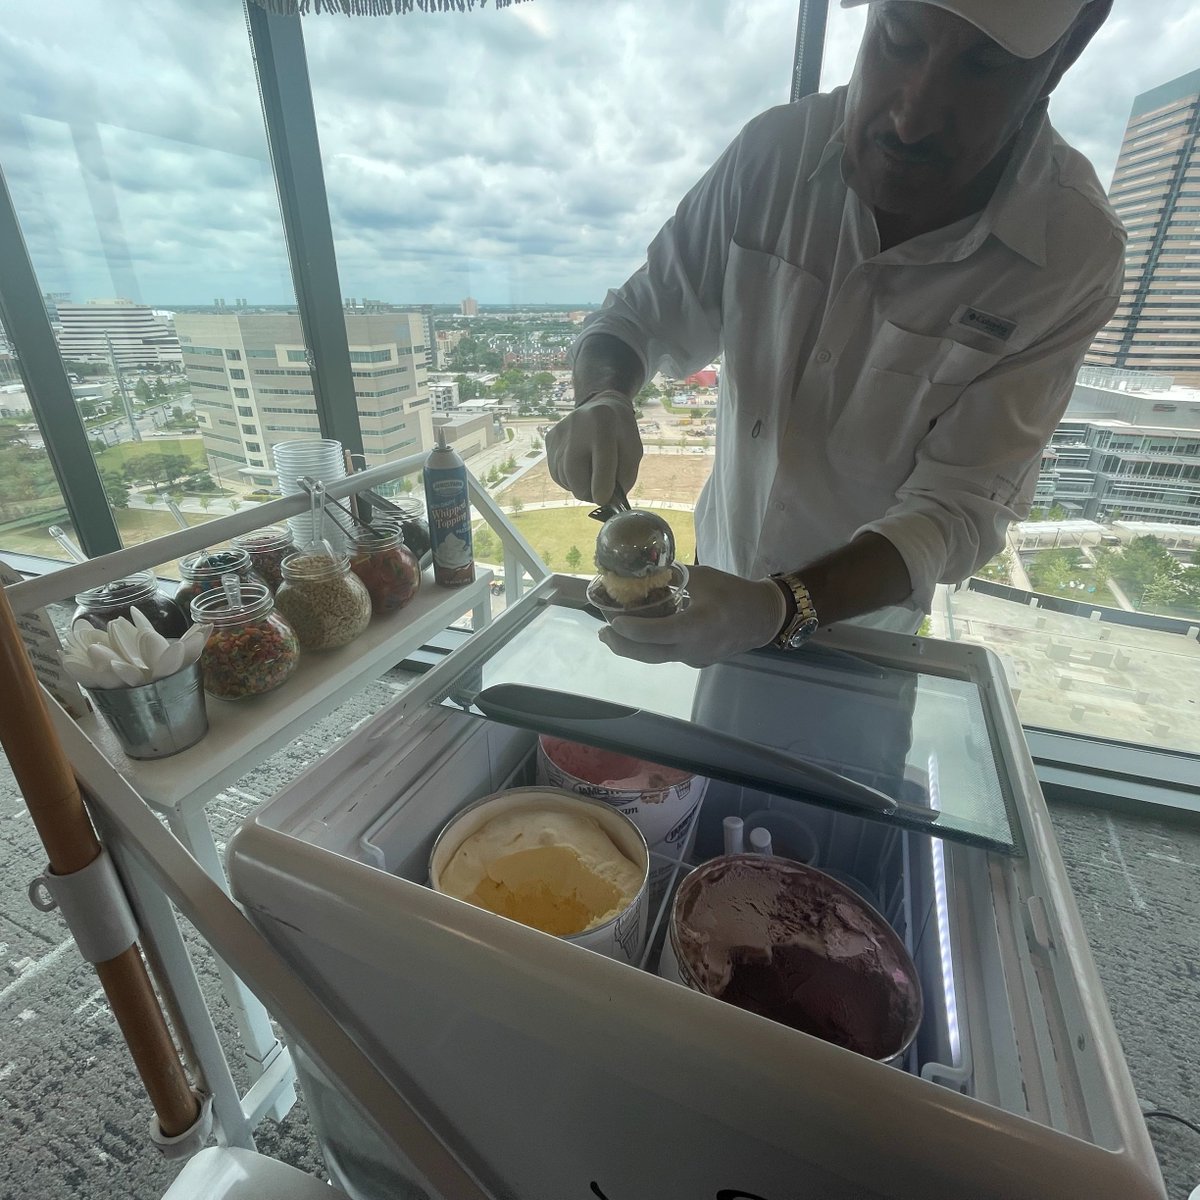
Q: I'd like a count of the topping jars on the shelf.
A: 7